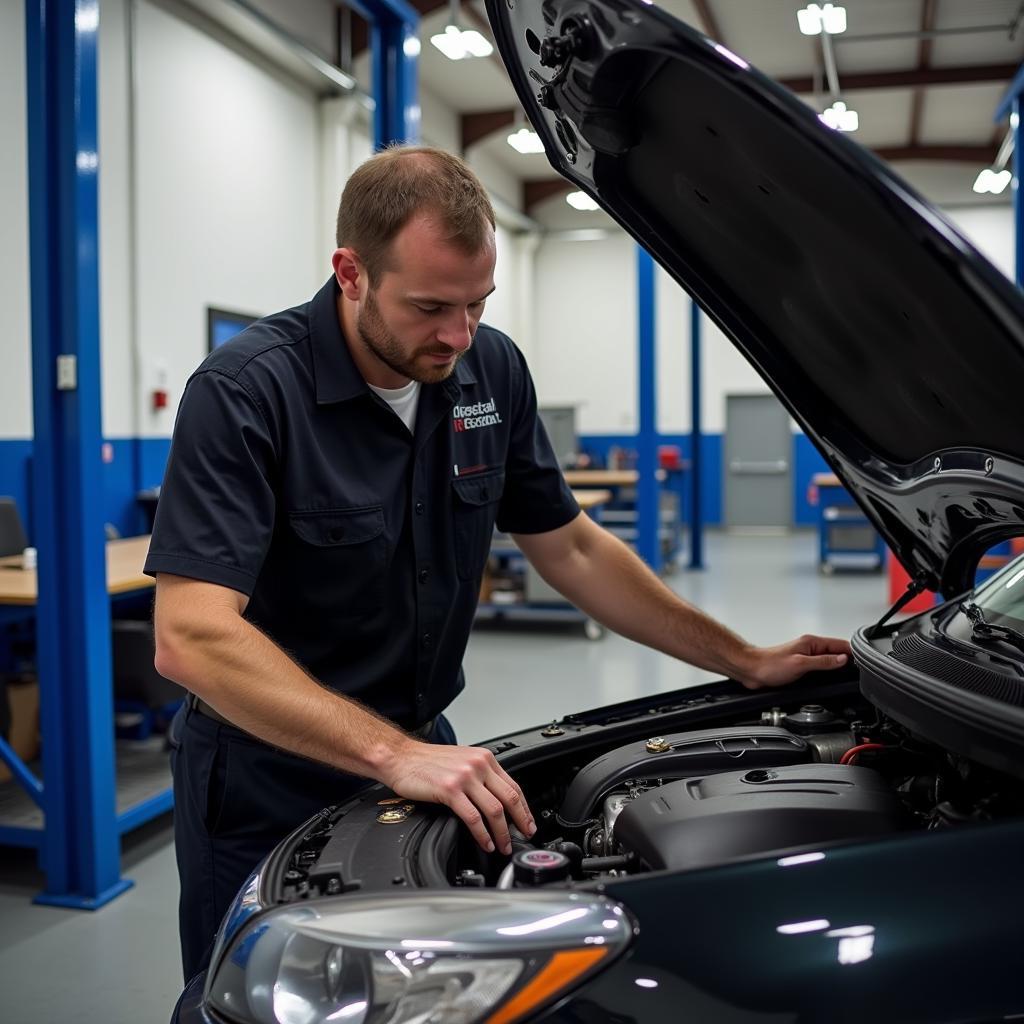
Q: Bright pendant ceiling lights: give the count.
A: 6